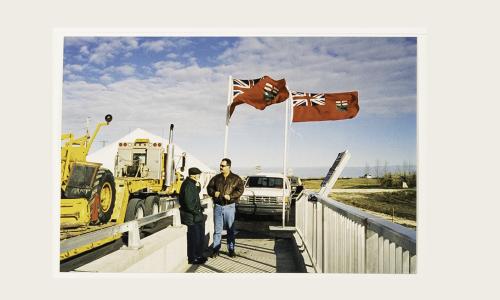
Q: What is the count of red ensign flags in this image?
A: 2